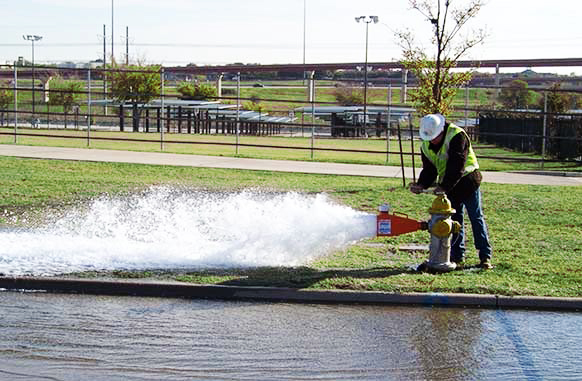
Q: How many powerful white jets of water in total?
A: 1